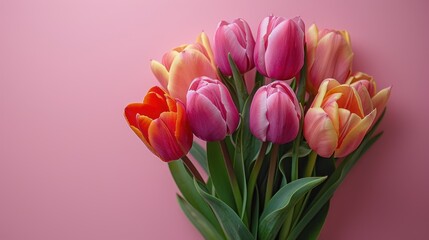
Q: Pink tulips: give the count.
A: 4